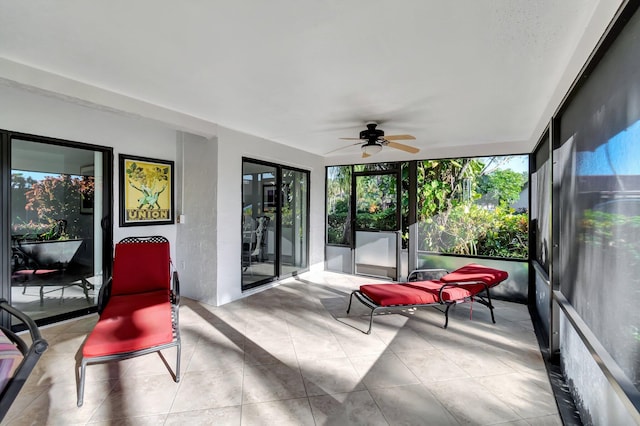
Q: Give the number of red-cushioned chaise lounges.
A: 2